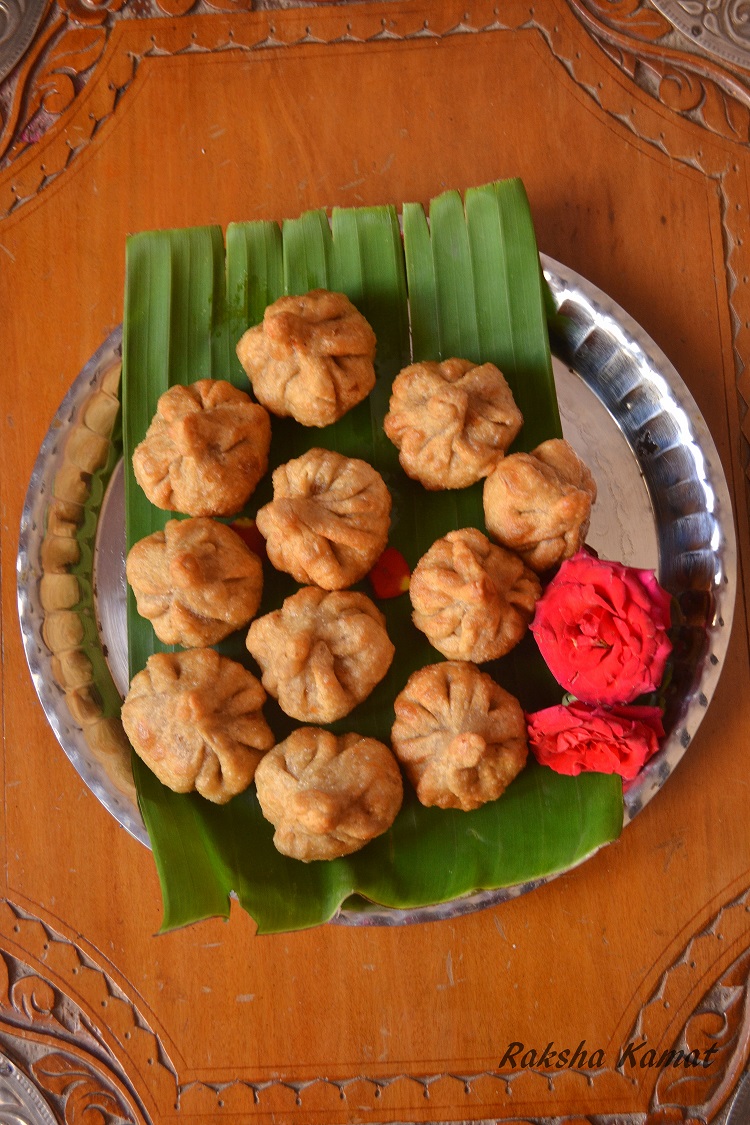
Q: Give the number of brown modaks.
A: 11